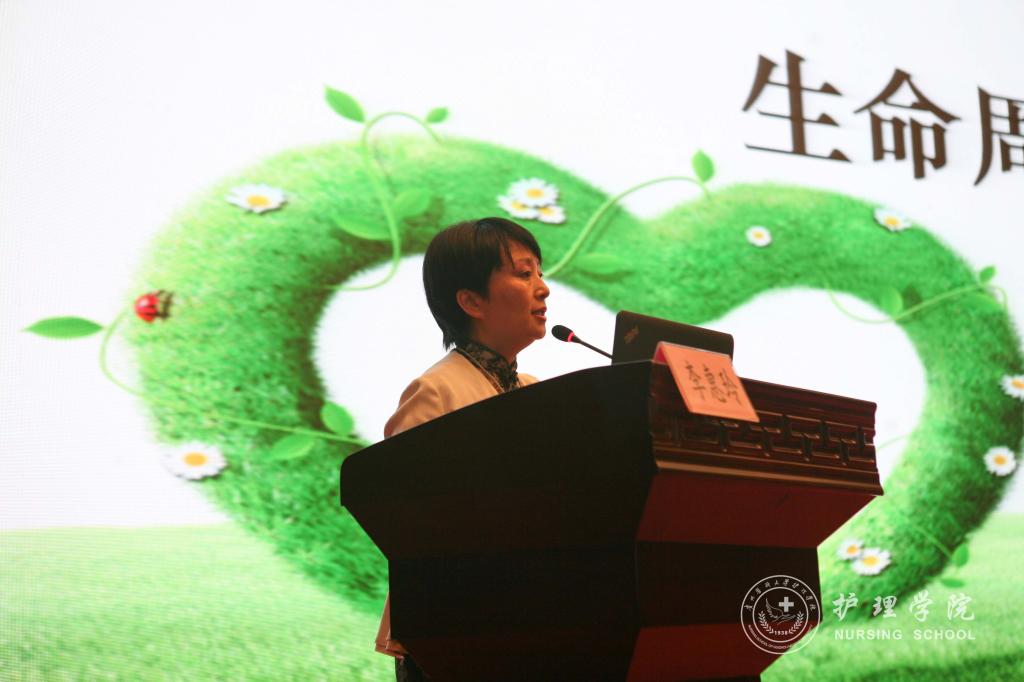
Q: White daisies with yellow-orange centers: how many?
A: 11